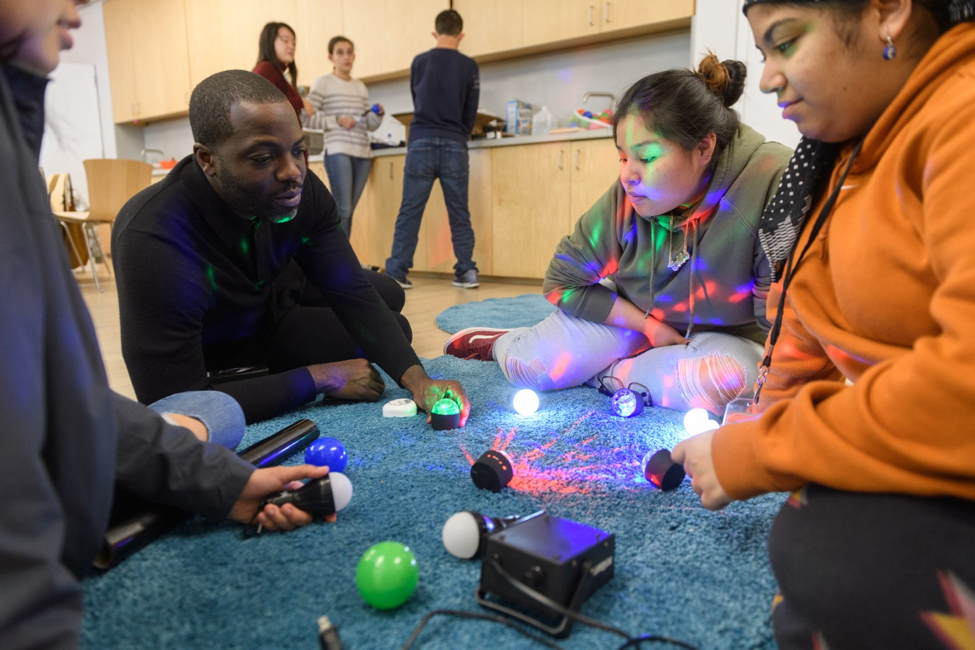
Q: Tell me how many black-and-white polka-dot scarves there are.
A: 1